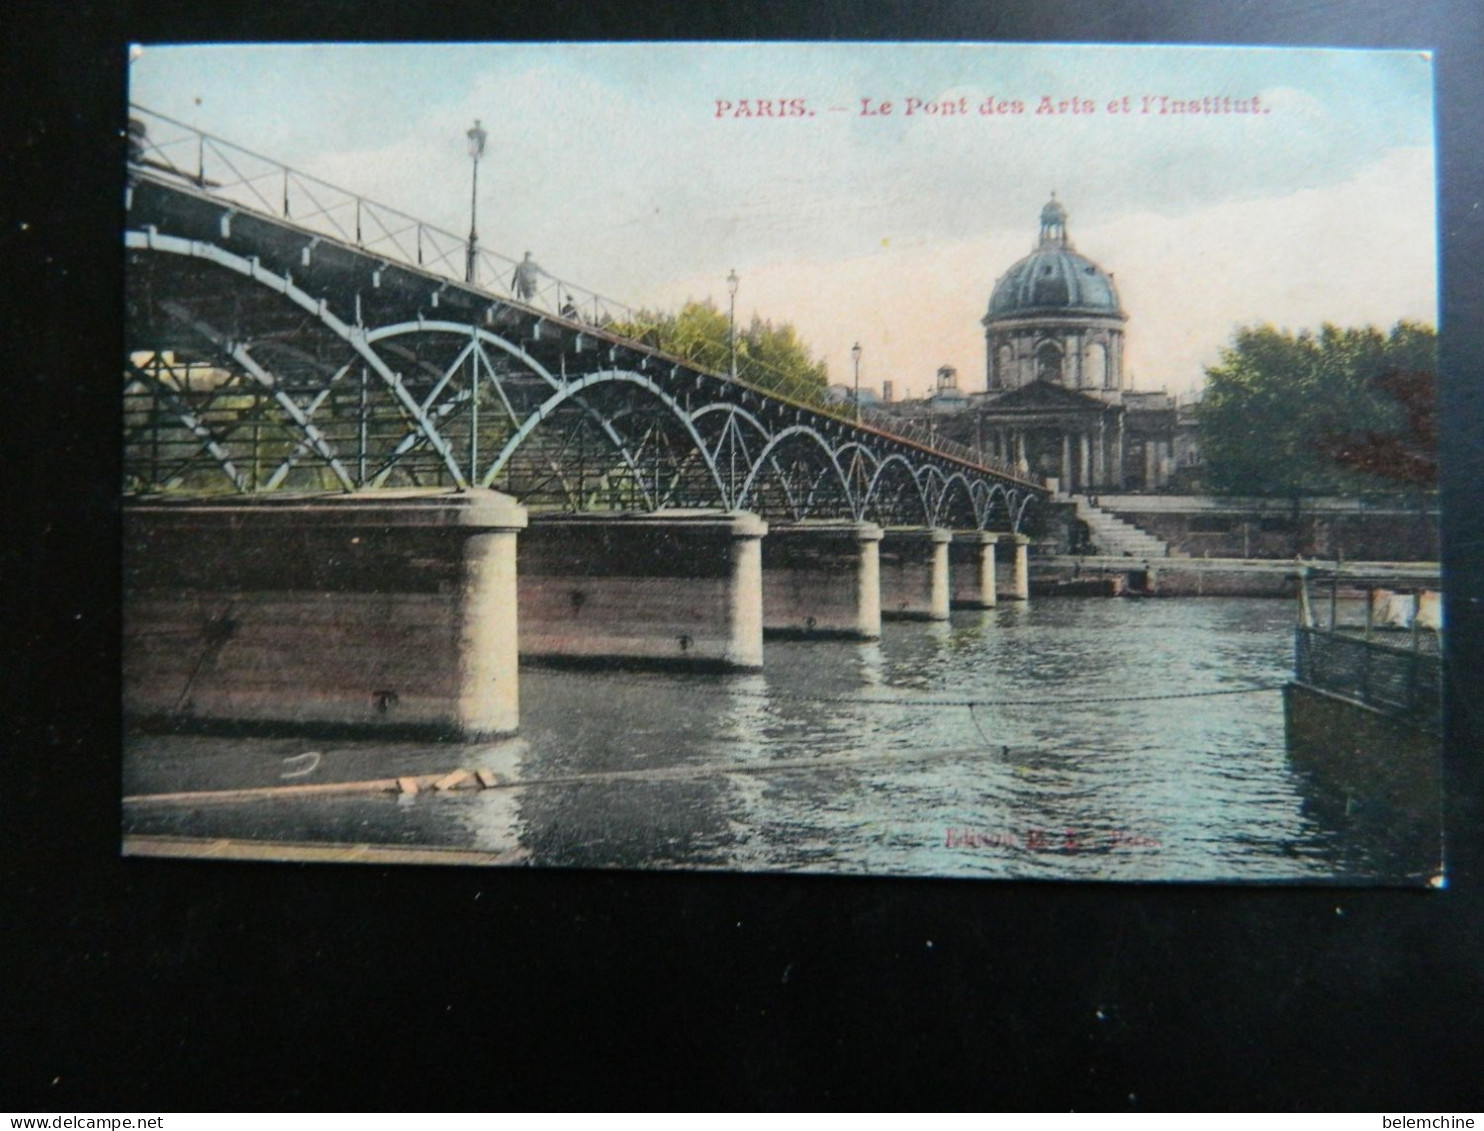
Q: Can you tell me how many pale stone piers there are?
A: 6